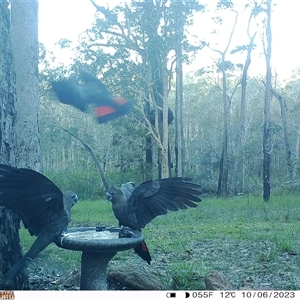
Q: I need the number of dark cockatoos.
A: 3